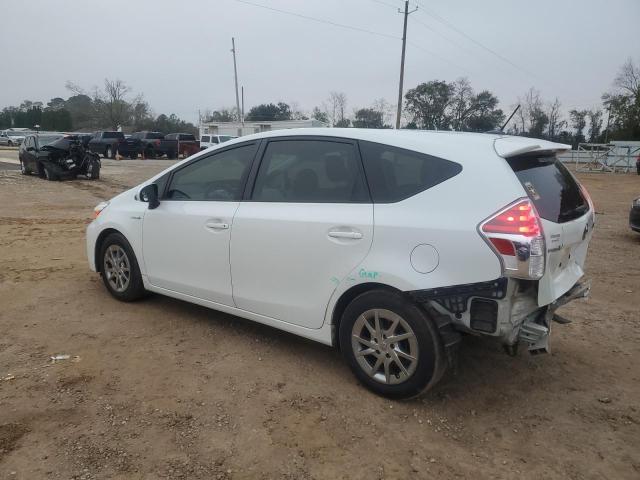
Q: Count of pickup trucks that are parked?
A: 3